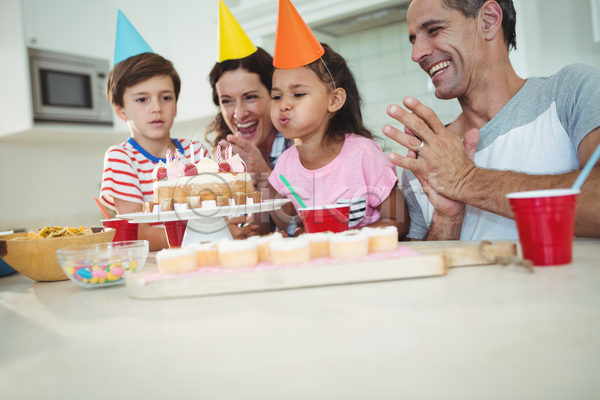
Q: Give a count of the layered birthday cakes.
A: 1